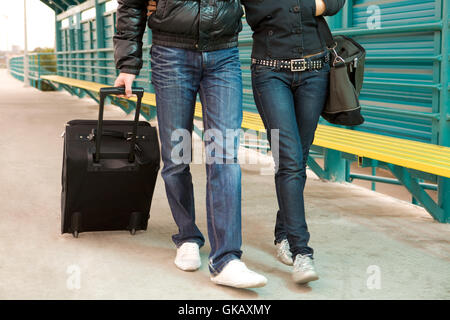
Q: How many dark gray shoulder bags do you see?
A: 1